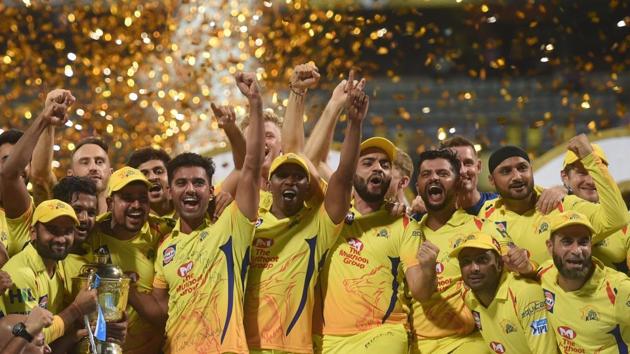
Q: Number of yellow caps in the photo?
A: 7